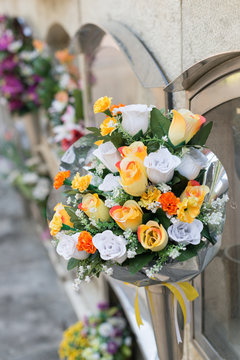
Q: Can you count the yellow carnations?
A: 6